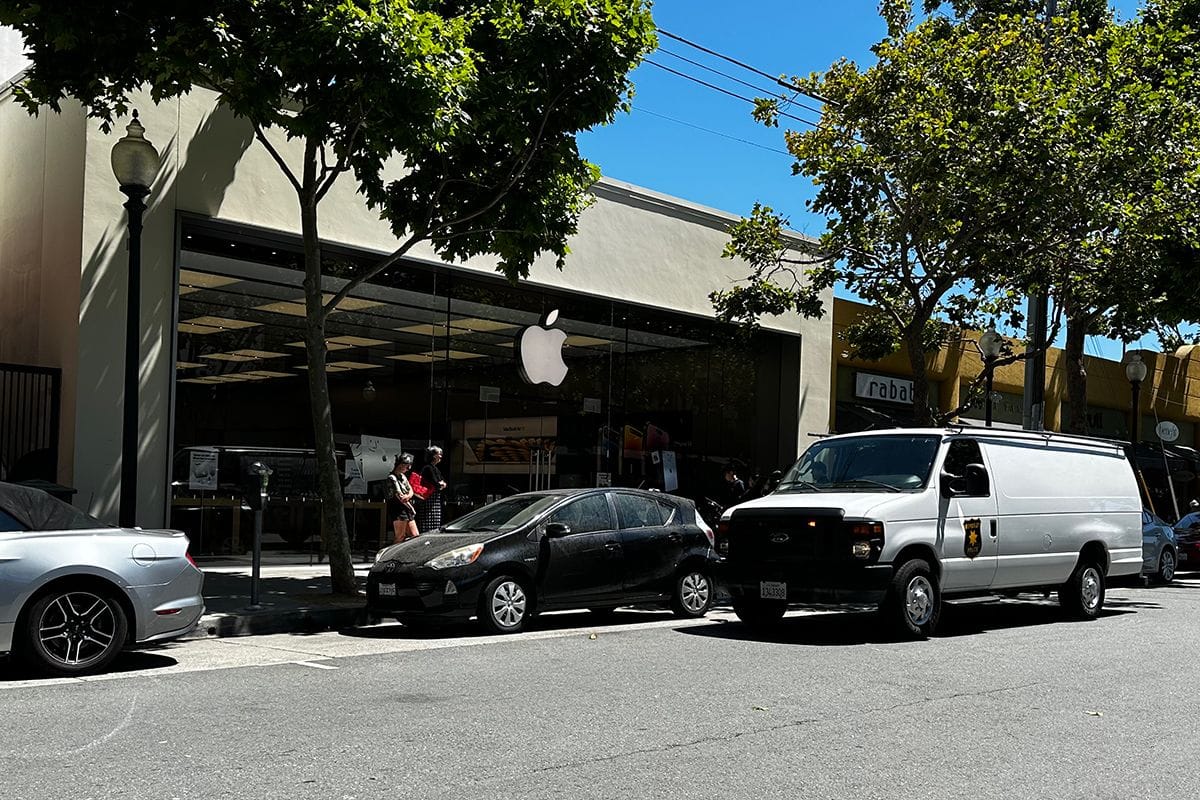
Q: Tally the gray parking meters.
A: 1